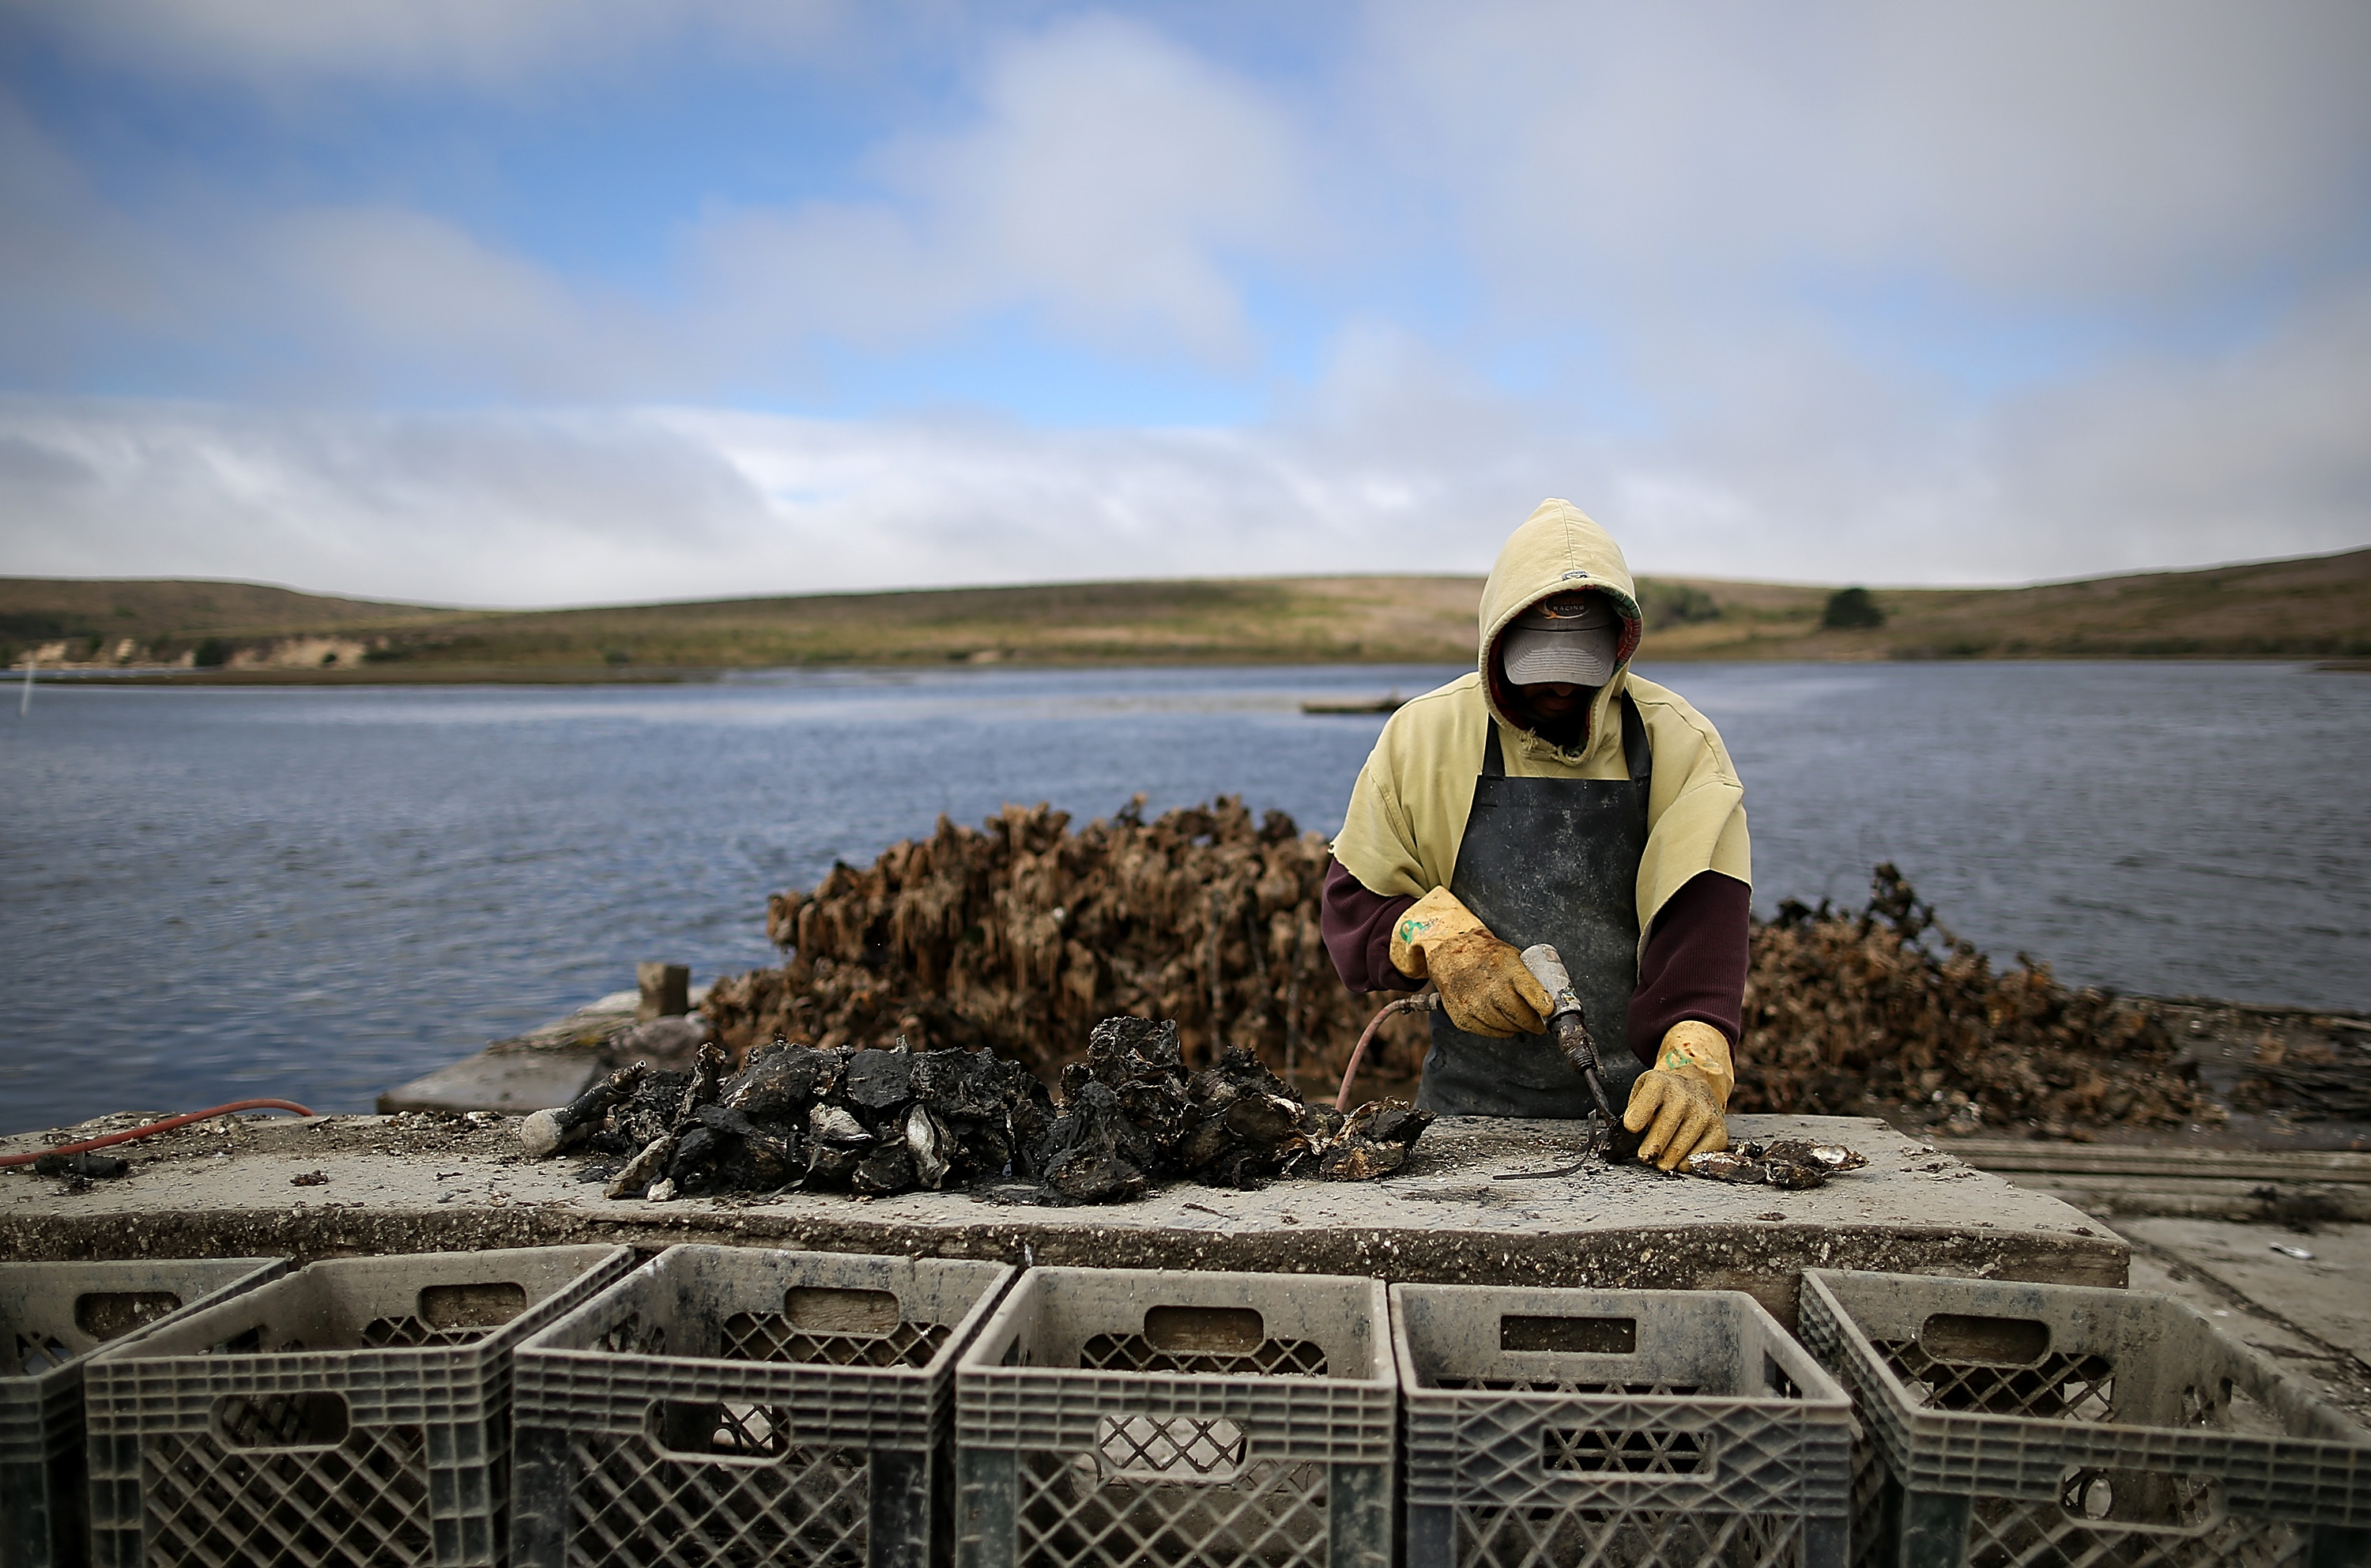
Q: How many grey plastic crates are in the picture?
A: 6